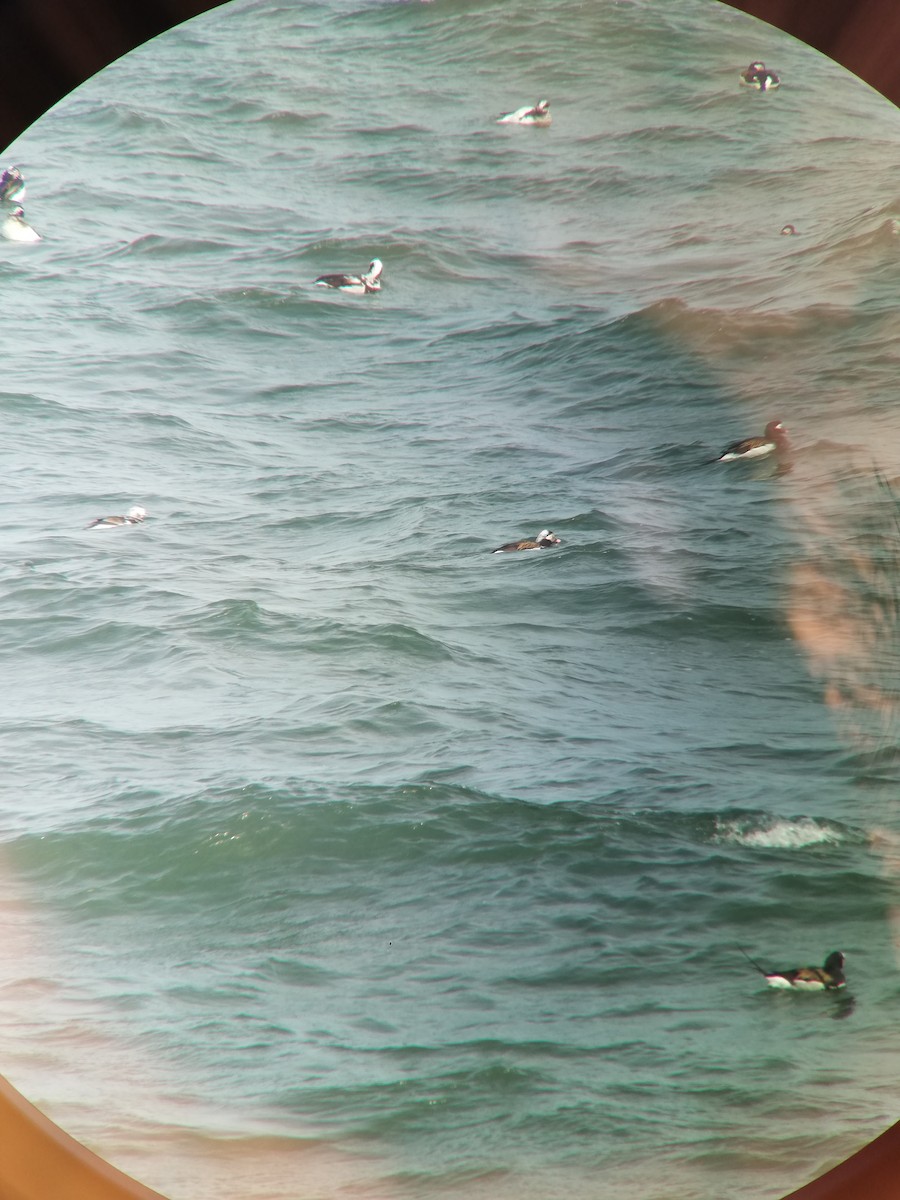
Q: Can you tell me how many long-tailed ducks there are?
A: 10